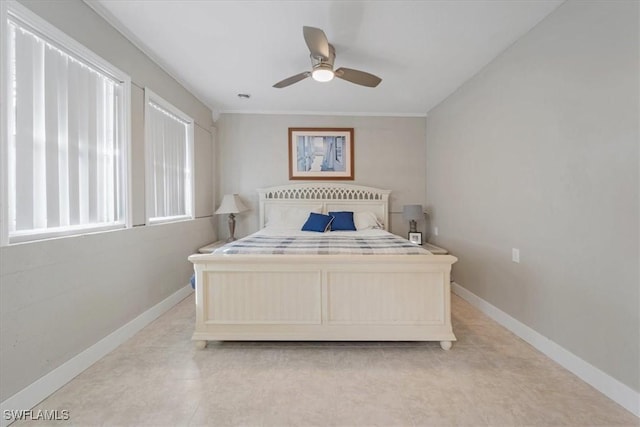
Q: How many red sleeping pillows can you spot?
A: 0